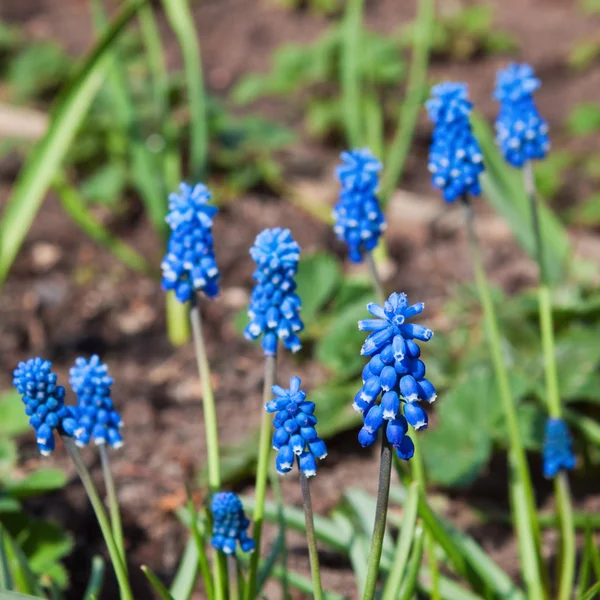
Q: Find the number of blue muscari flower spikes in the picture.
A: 11